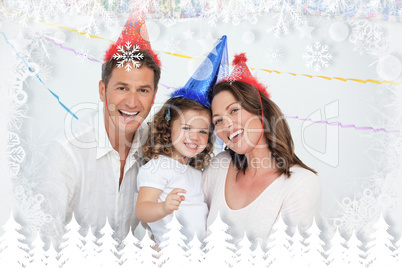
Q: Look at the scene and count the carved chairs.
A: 0